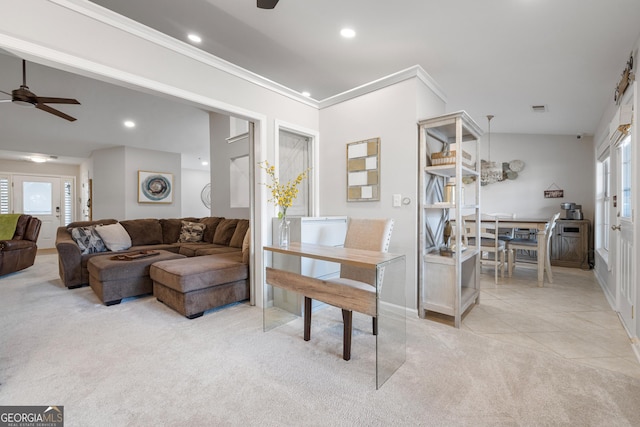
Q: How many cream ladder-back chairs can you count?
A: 3